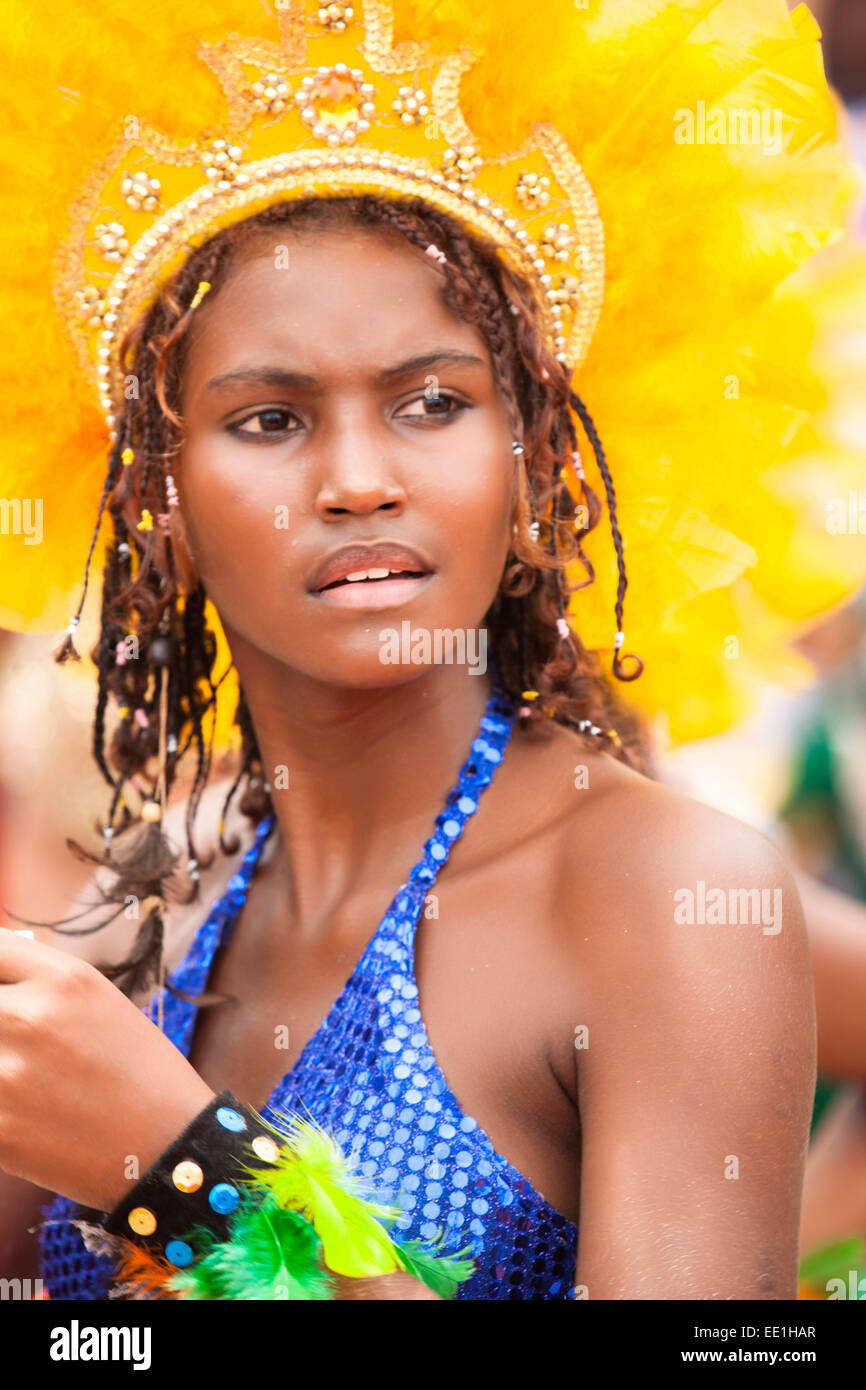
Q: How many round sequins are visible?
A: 6